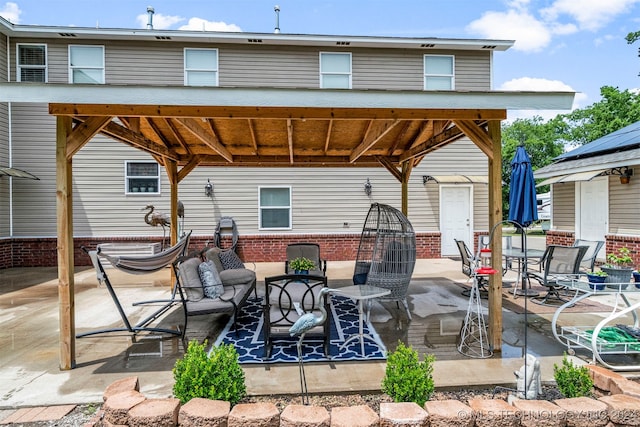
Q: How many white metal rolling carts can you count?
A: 1